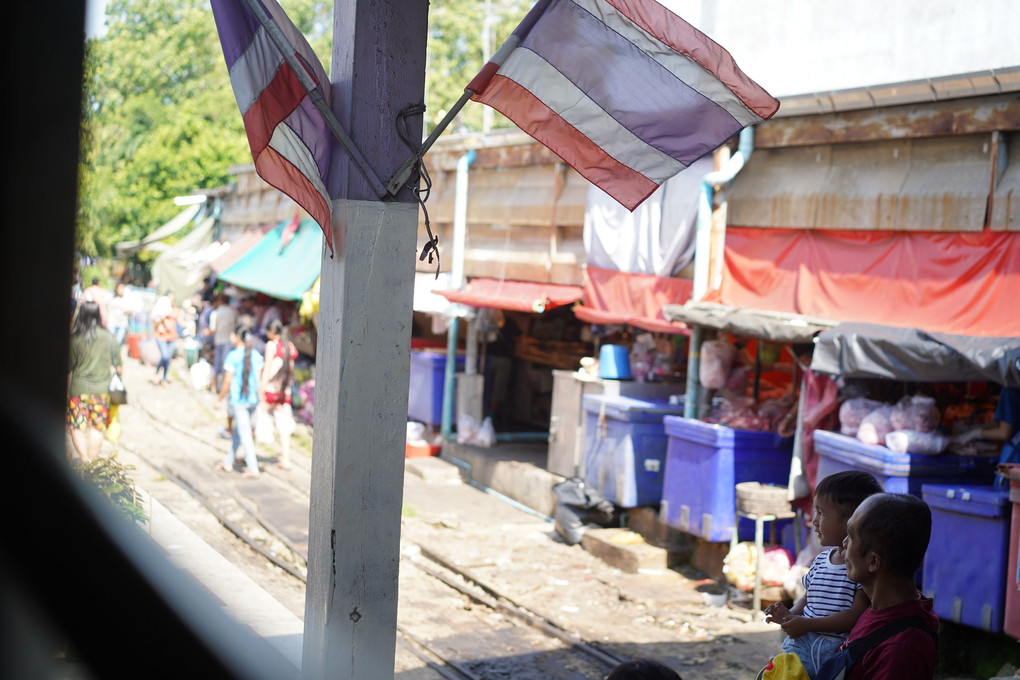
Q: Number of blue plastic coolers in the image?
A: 5